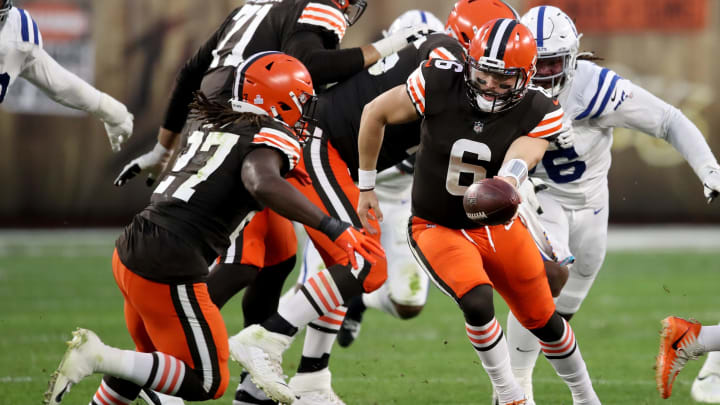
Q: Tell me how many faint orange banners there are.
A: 2